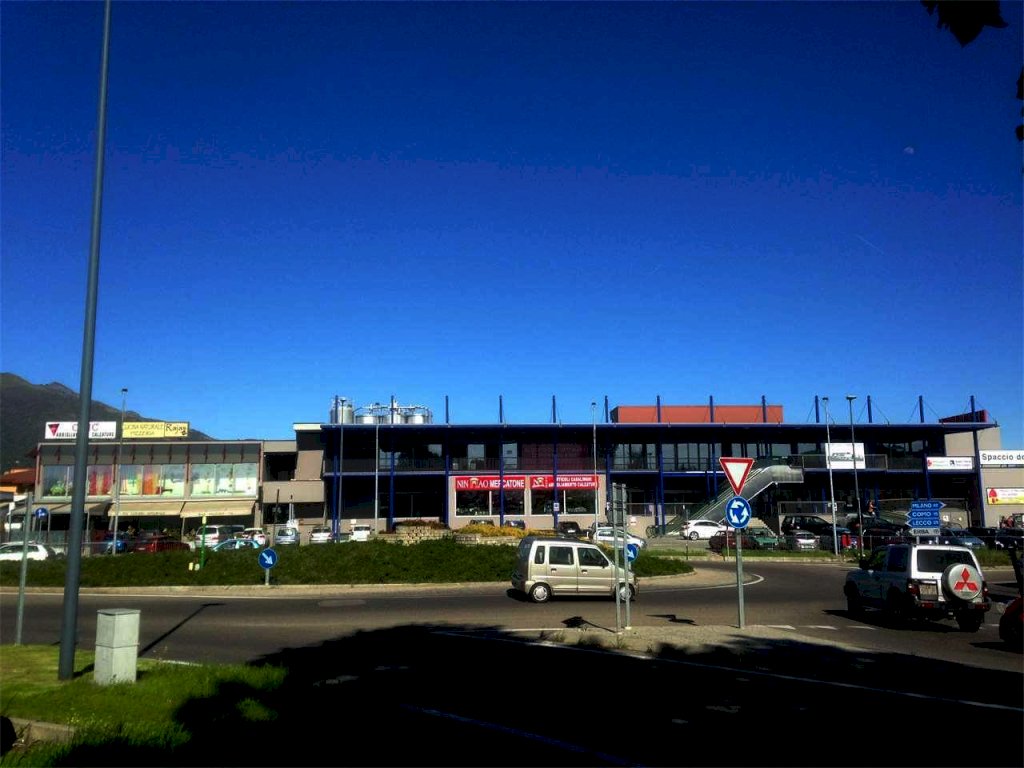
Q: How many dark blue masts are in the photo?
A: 13